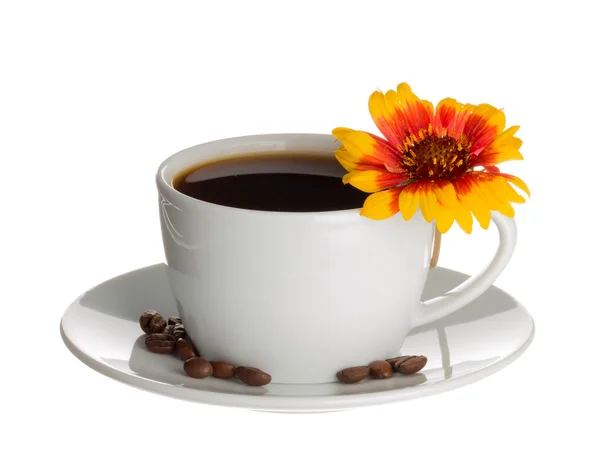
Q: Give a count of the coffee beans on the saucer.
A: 12